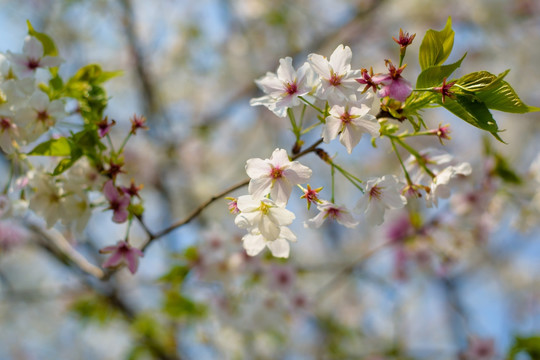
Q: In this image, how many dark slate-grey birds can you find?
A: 0